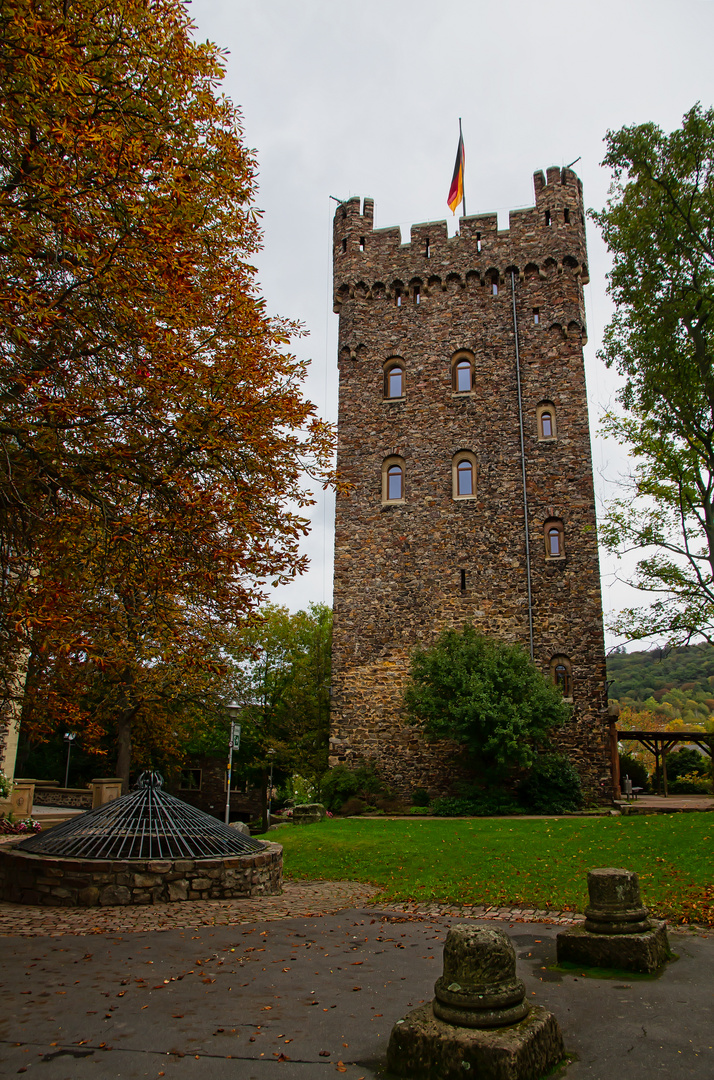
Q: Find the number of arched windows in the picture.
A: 7